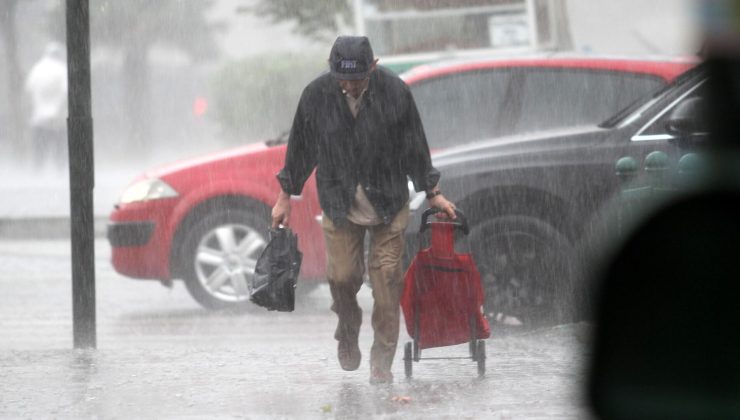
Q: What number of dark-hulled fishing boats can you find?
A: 0